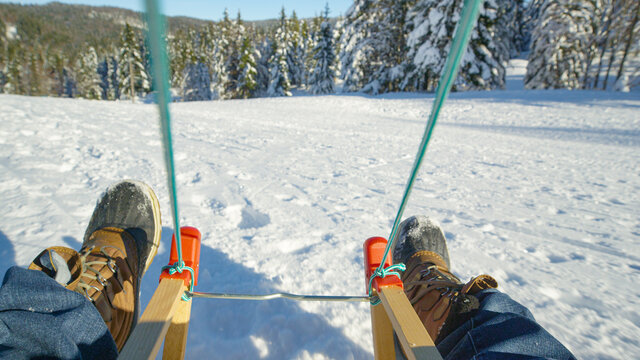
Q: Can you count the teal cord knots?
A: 2